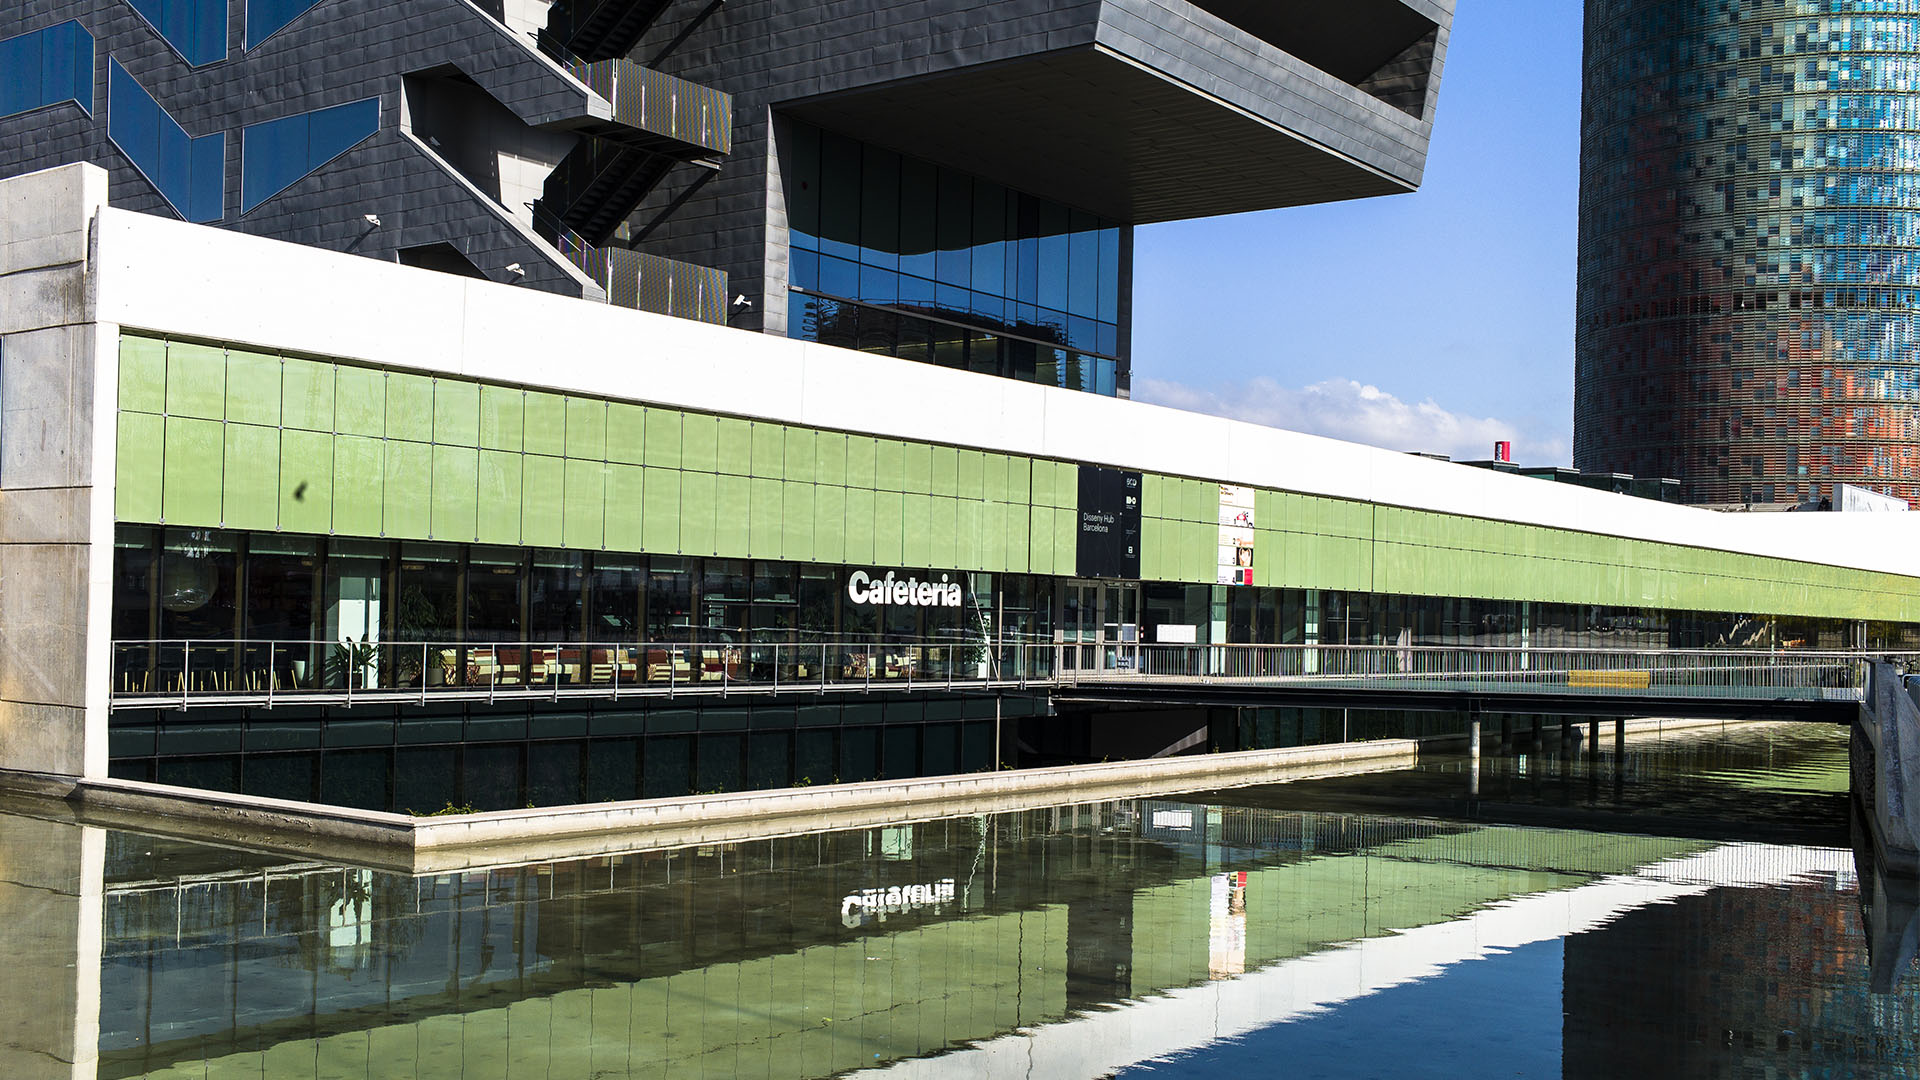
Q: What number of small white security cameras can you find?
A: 3